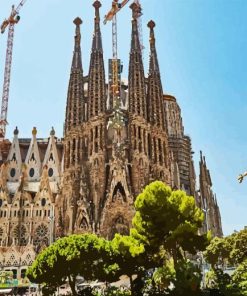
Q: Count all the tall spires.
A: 4